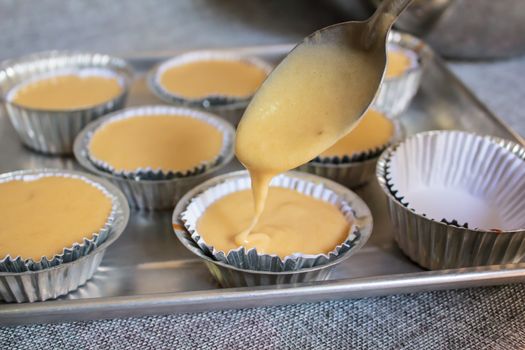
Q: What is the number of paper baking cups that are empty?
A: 1